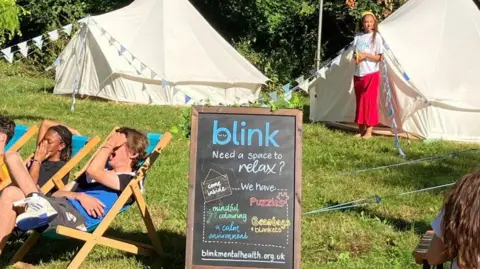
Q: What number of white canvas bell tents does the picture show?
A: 2